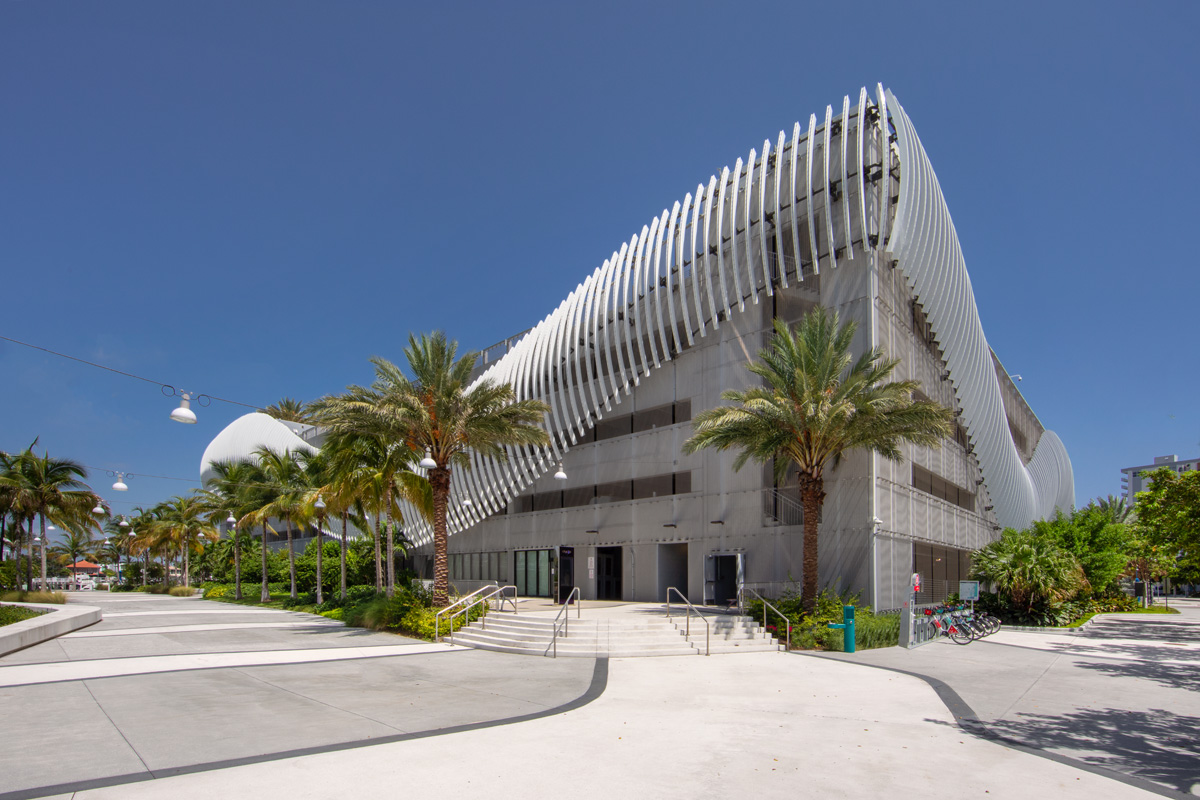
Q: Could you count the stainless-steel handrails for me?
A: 5